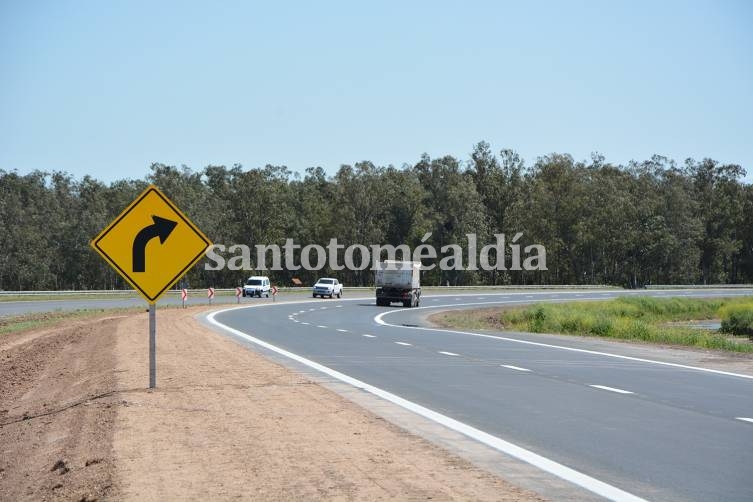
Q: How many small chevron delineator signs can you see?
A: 4